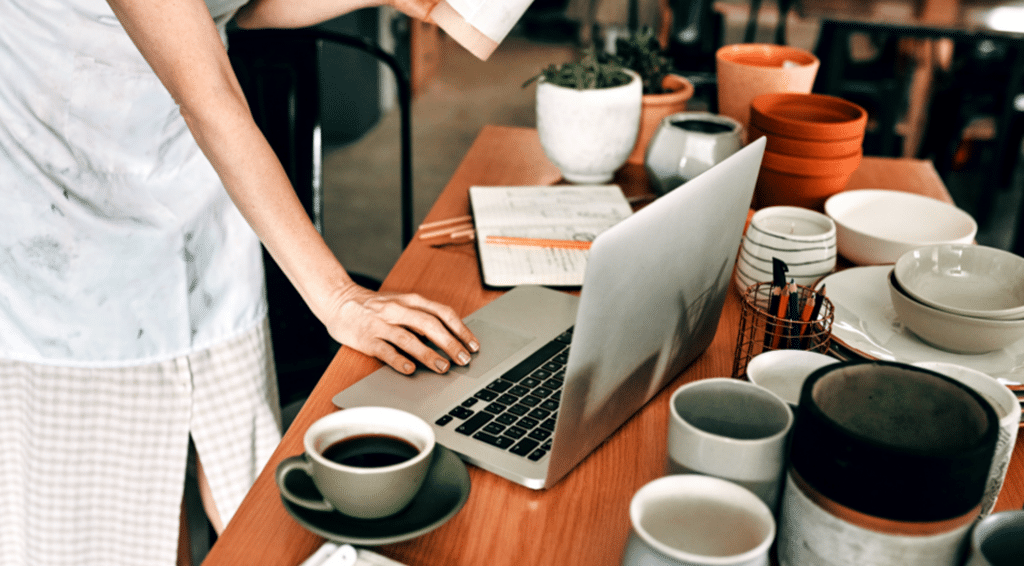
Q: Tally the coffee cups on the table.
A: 1